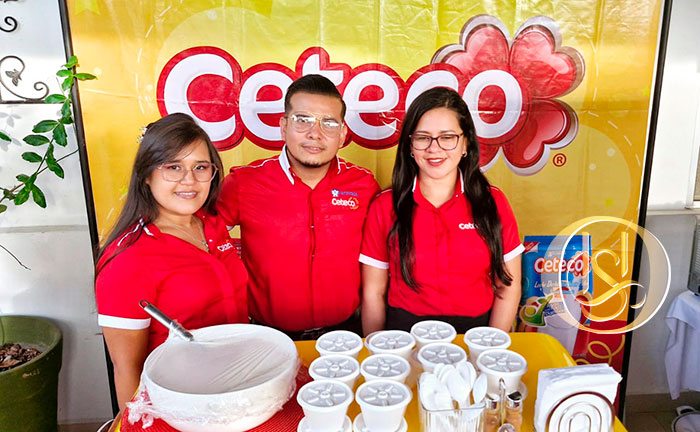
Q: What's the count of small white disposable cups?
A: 10